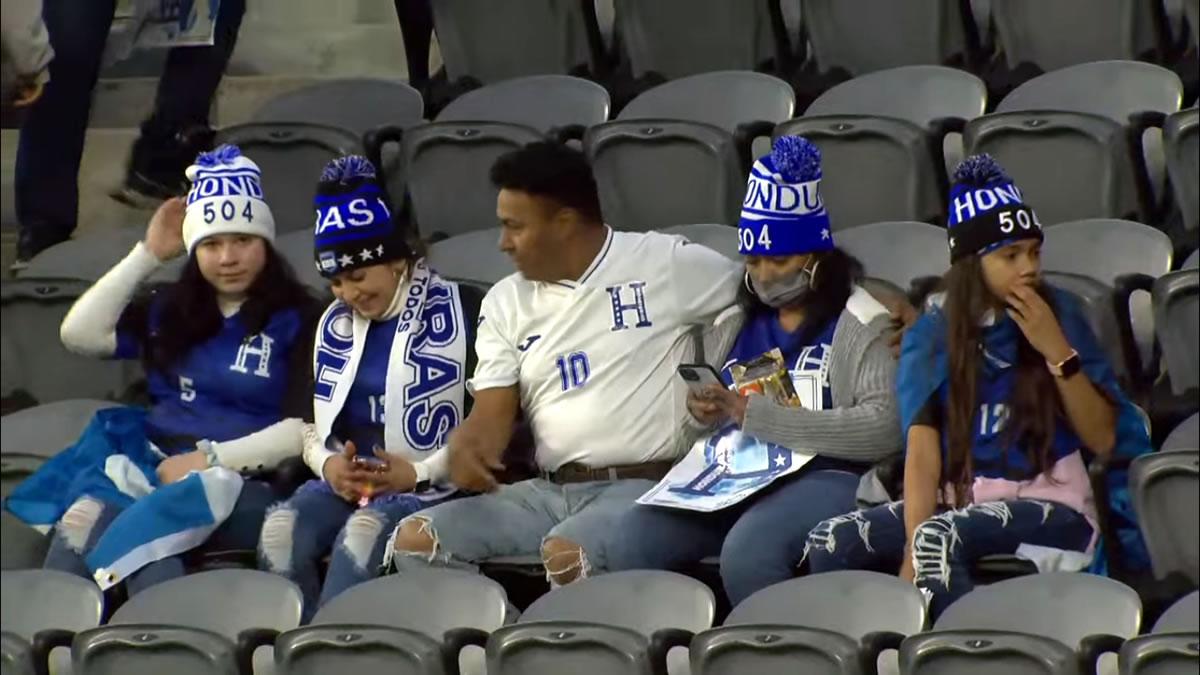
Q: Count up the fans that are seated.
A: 5